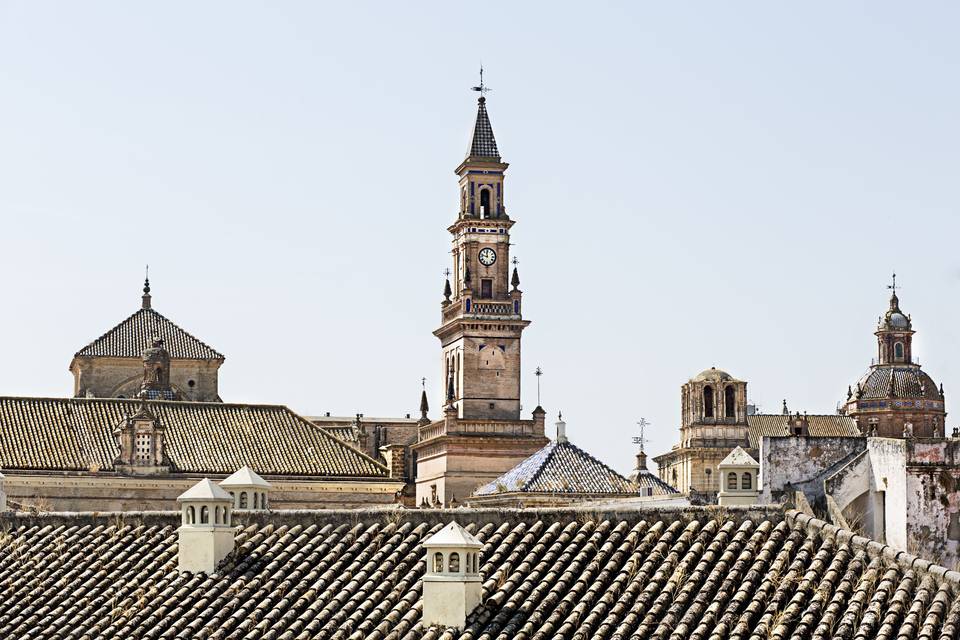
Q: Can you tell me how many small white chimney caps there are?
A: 4